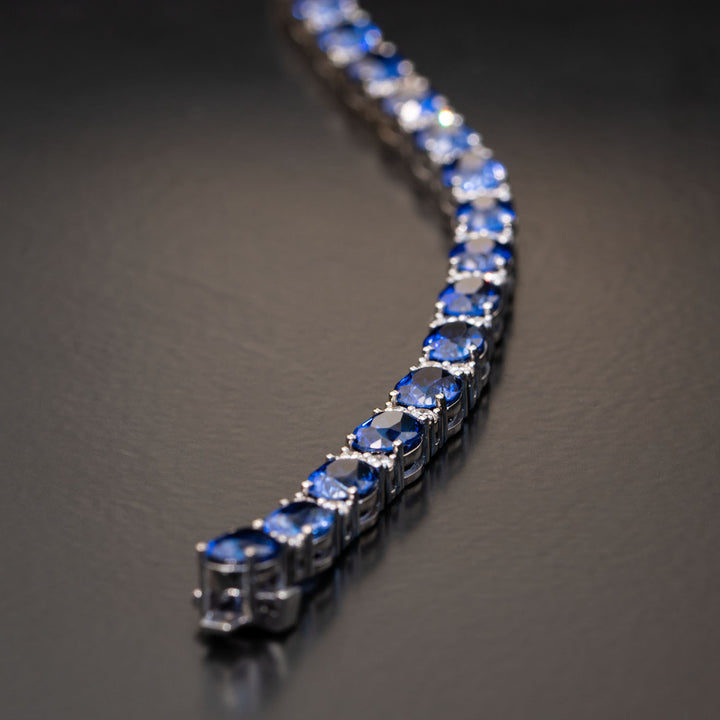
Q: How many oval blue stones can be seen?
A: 15